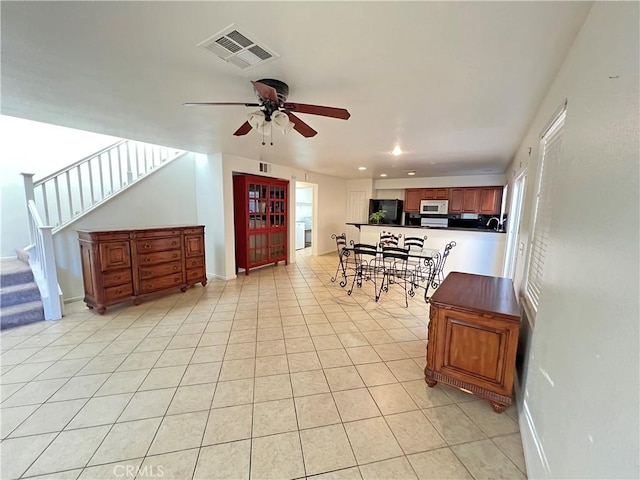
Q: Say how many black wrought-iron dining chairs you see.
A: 6